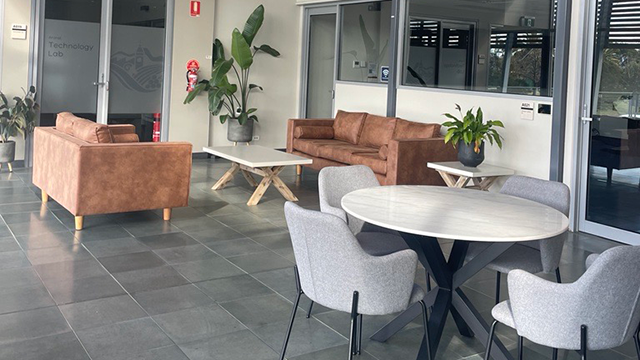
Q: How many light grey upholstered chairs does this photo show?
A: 4